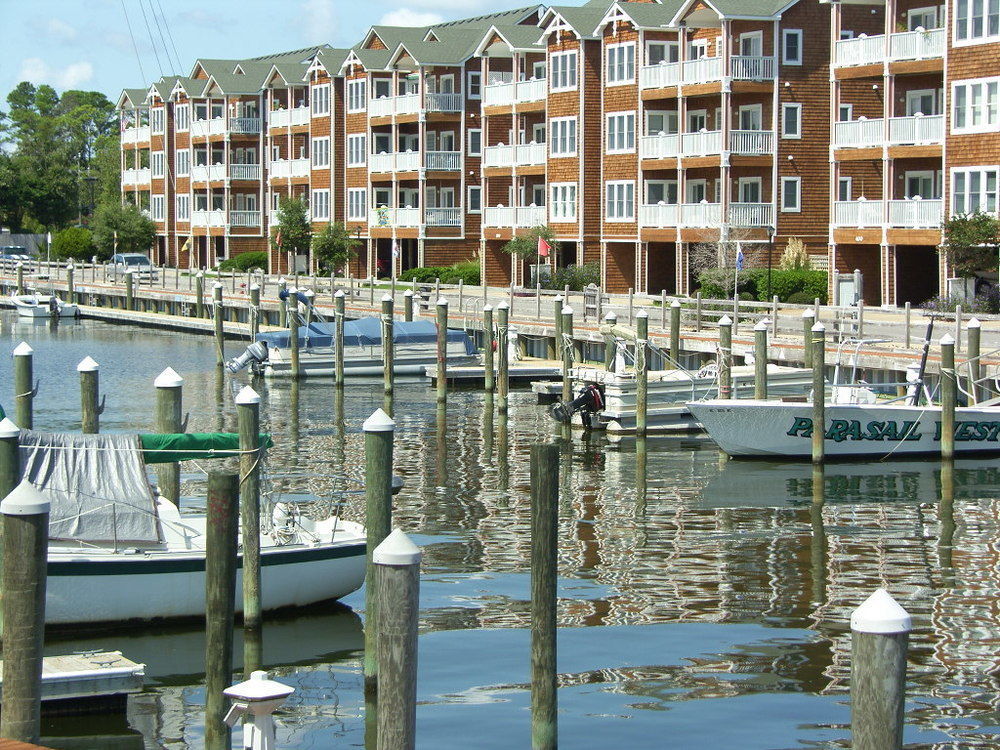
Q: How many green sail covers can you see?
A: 1